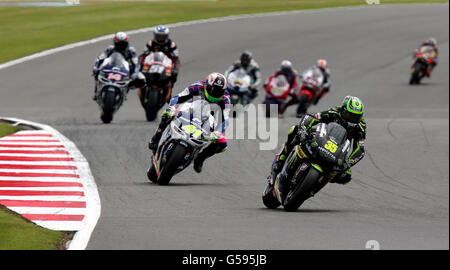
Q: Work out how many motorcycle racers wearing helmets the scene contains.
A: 8